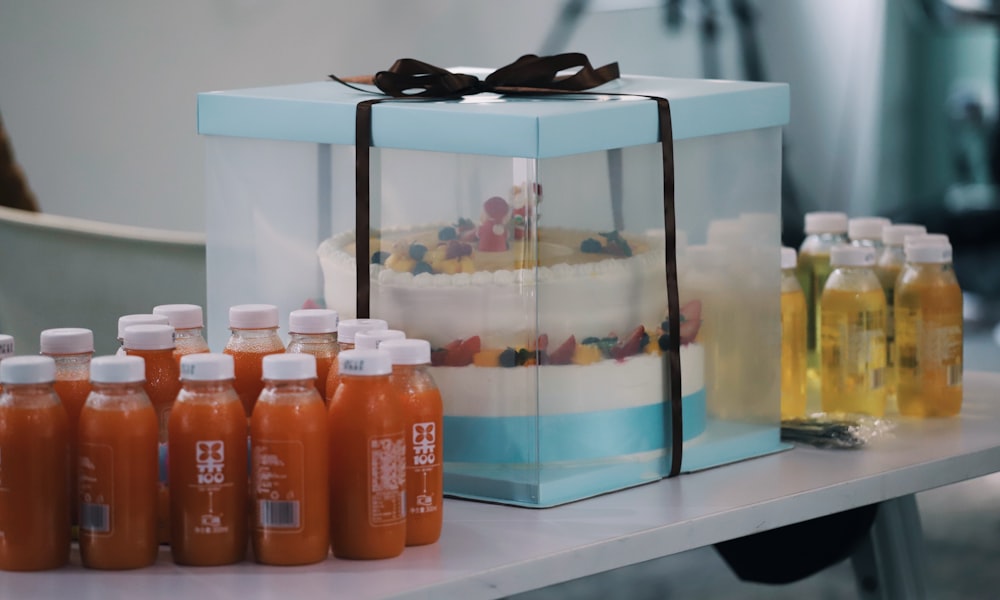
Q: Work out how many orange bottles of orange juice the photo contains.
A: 15